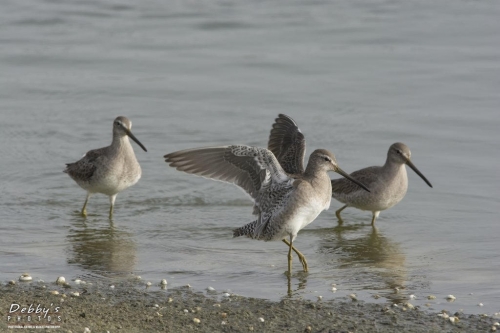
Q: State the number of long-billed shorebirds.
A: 3